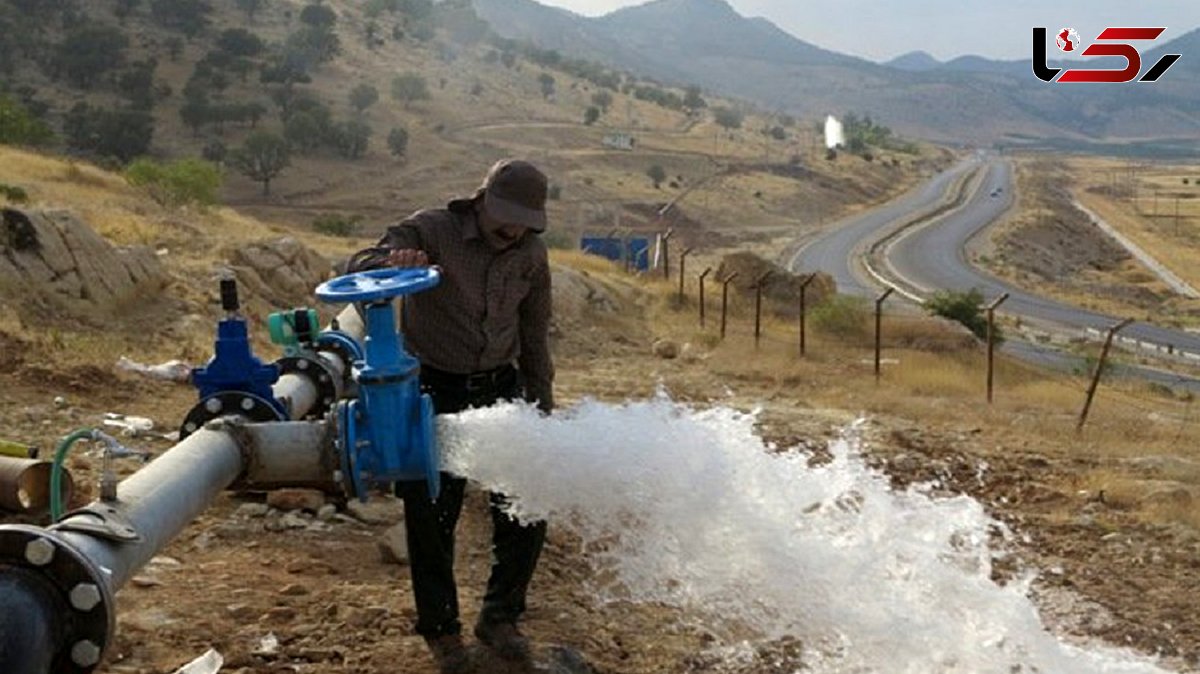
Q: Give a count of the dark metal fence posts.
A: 9